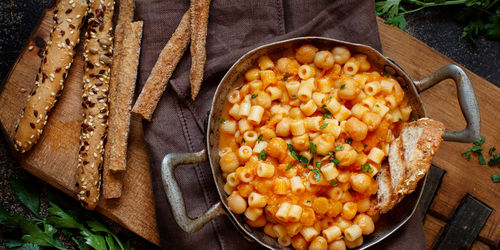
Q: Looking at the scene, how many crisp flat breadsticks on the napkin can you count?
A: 2